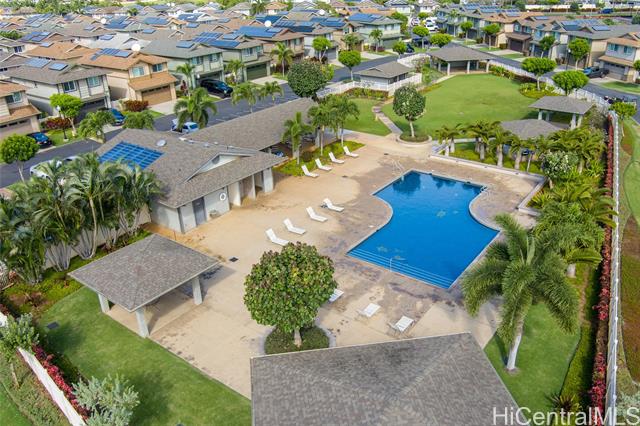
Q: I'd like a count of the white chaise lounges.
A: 11